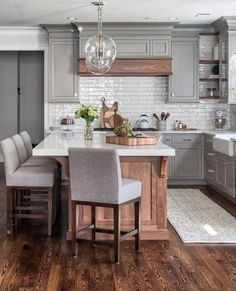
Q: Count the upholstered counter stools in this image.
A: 4